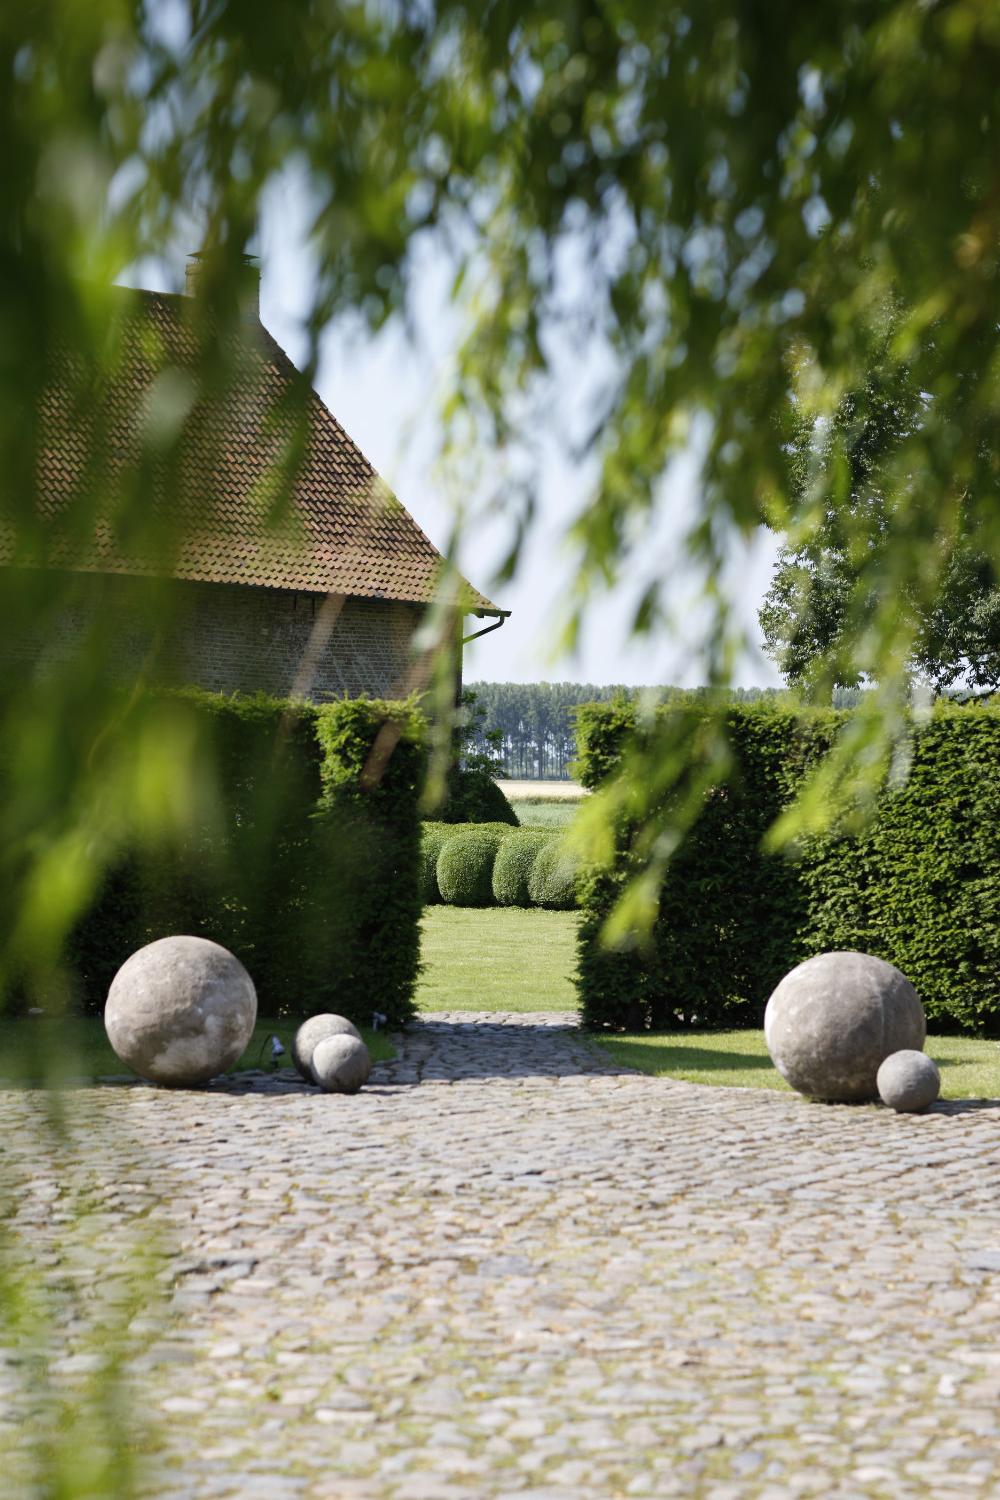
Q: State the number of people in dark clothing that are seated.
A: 0